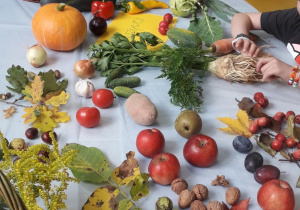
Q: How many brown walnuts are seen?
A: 6